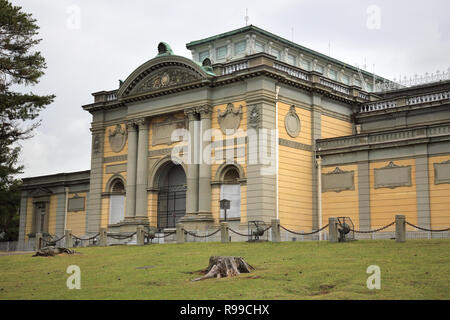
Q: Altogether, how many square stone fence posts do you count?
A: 9